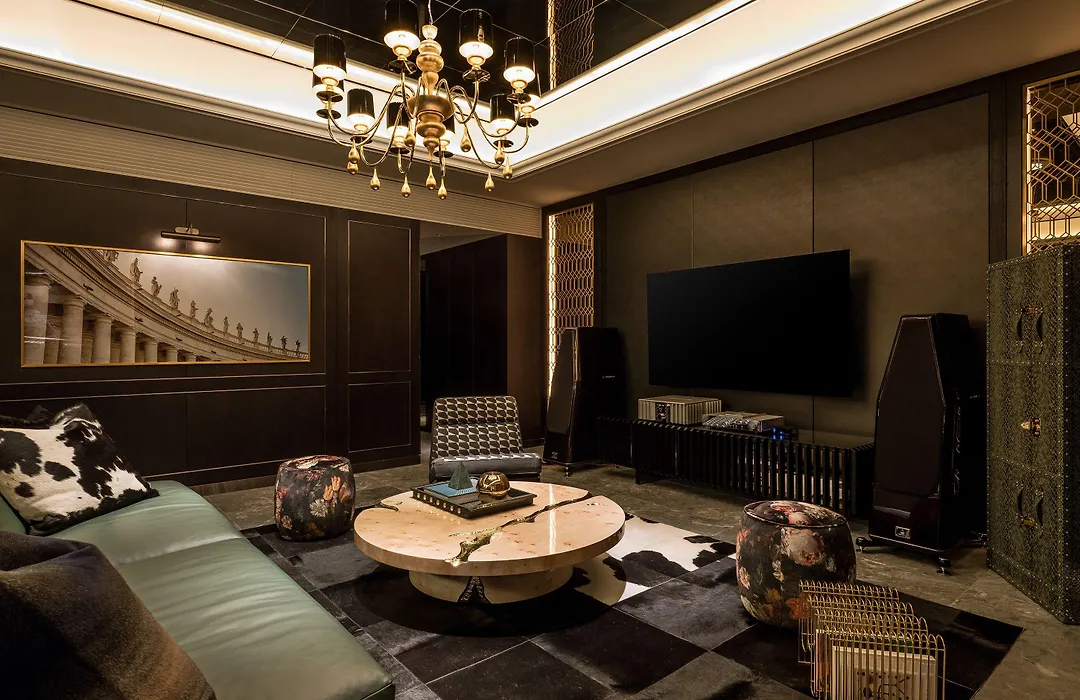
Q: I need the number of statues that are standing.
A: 12